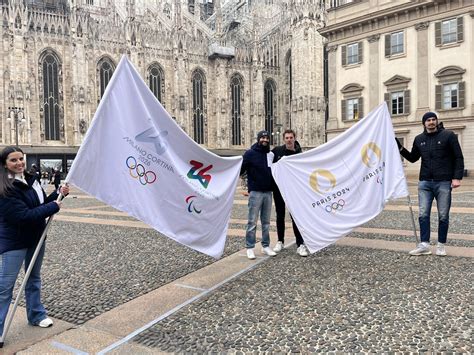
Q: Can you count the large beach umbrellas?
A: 0